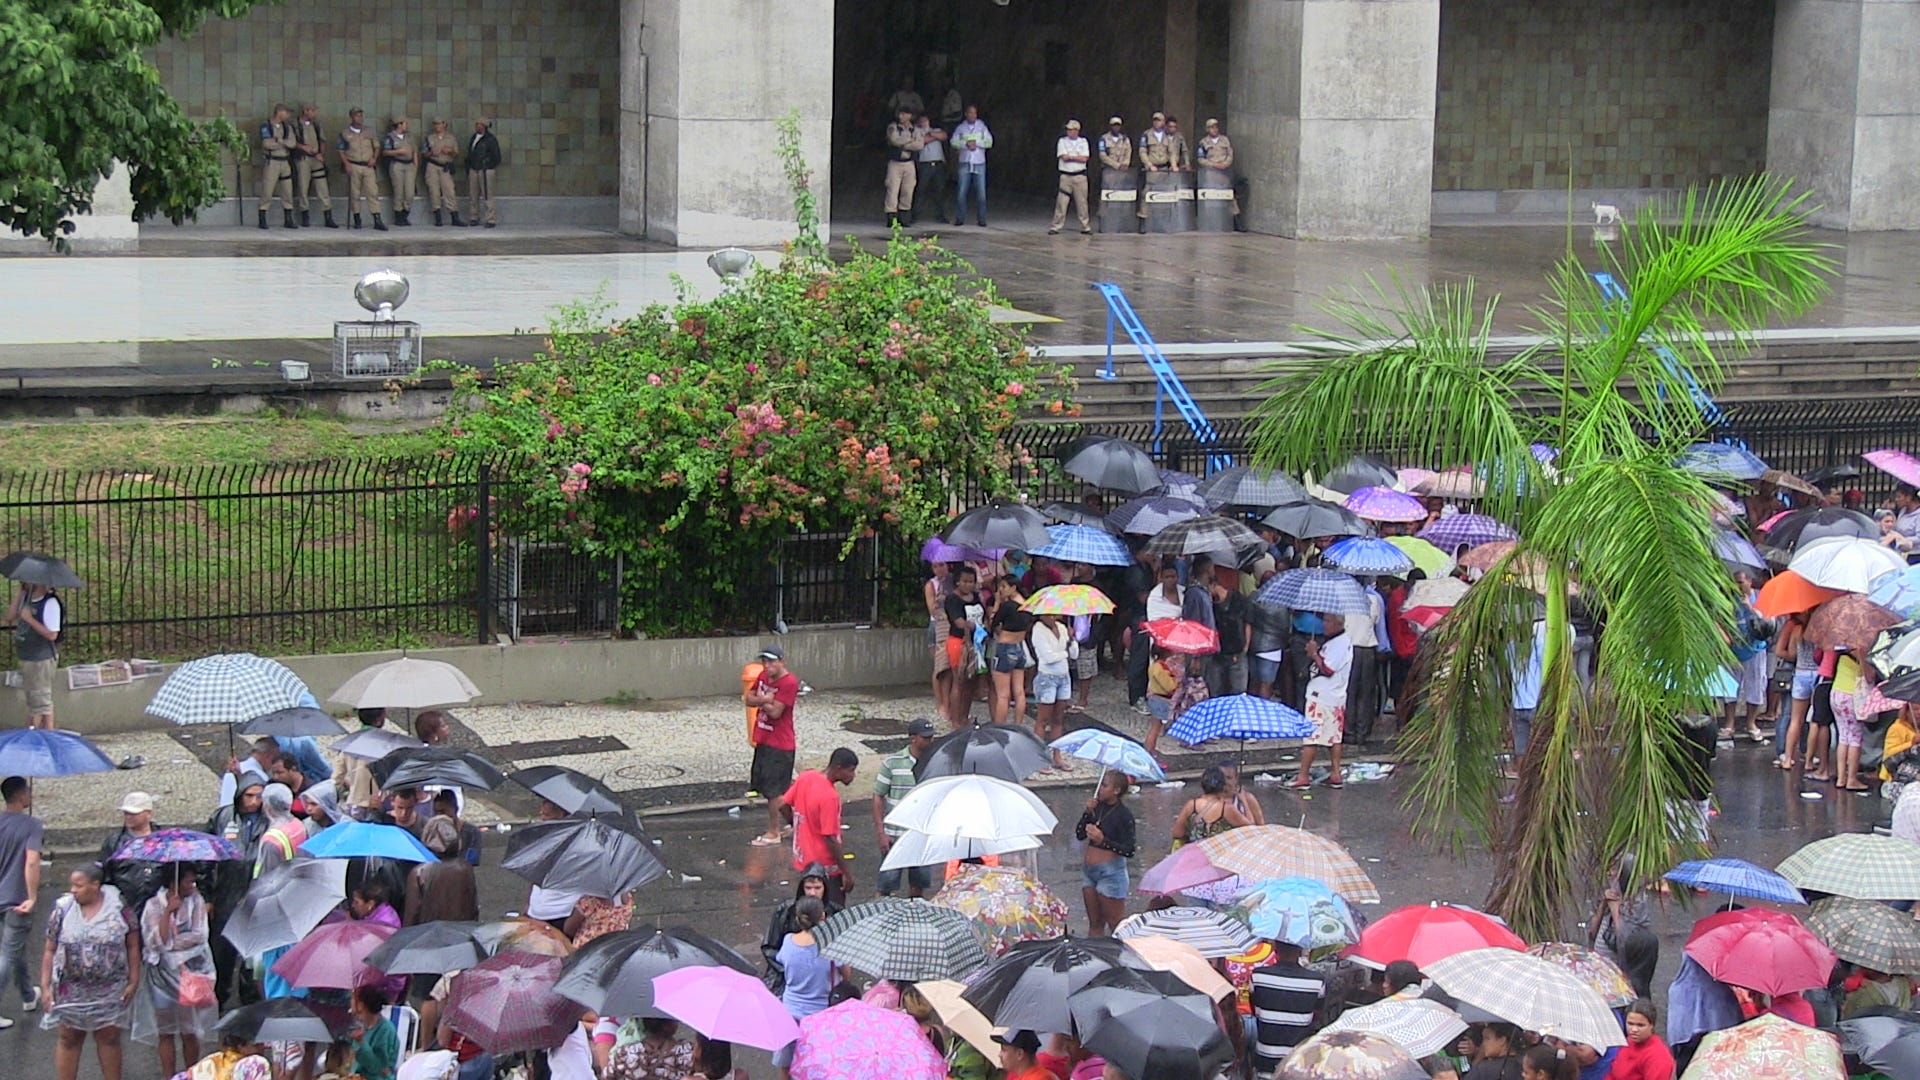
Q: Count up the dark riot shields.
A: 4